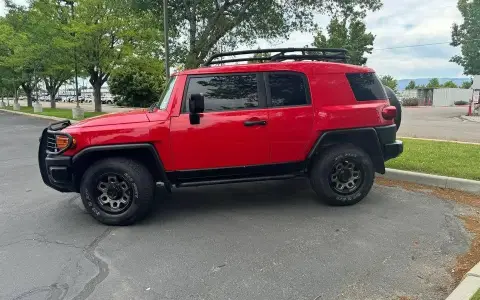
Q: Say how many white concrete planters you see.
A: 4